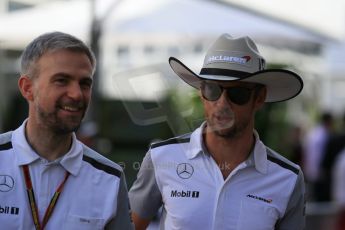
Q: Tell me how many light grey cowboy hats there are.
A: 1